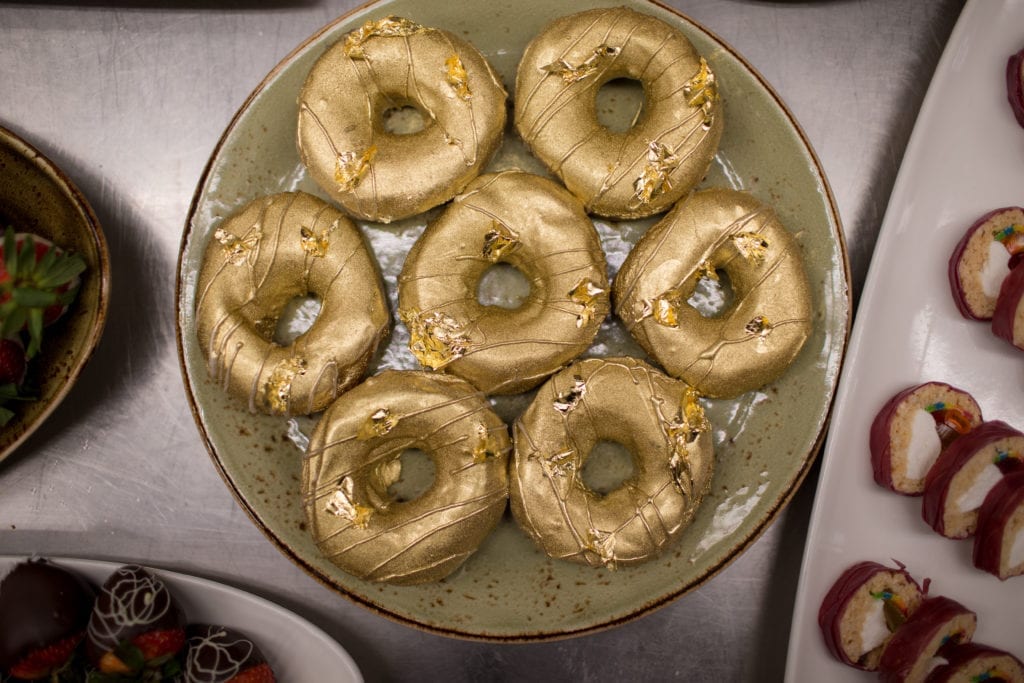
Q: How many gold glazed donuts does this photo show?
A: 7